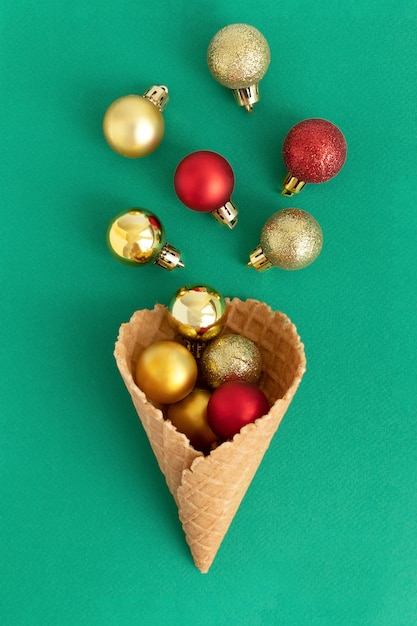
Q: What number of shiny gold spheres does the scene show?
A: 2